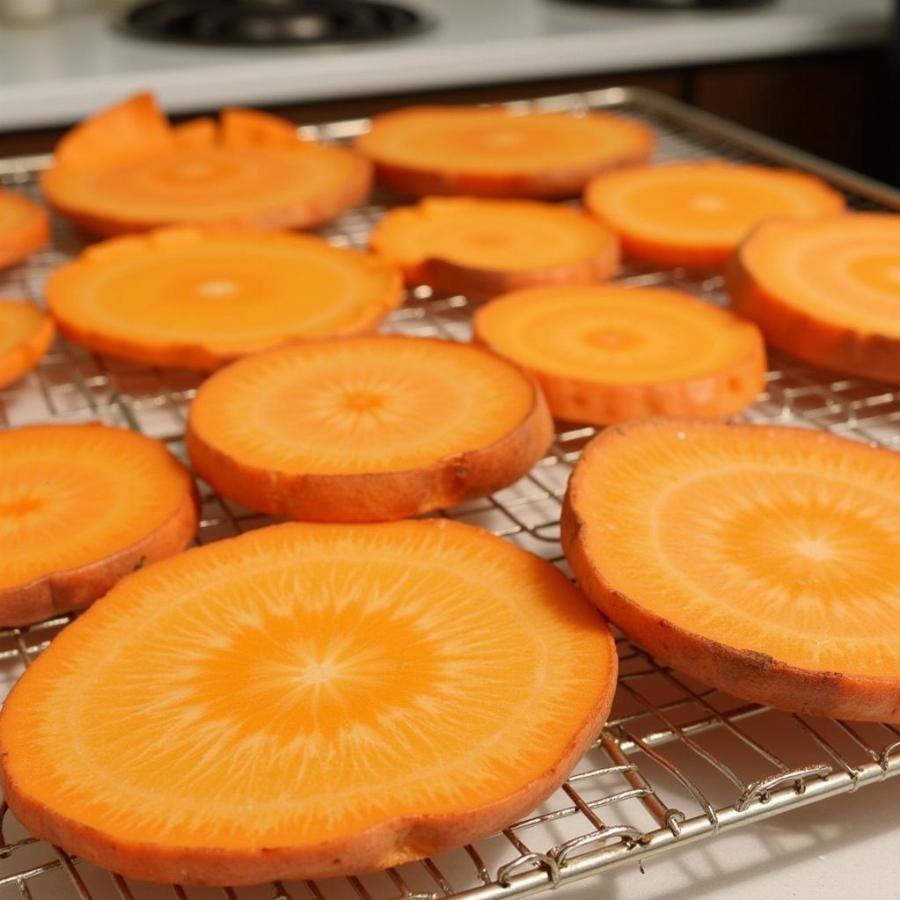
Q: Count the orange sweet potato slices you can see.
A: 13